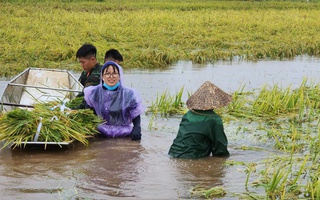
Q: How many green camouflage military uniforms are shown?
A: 1